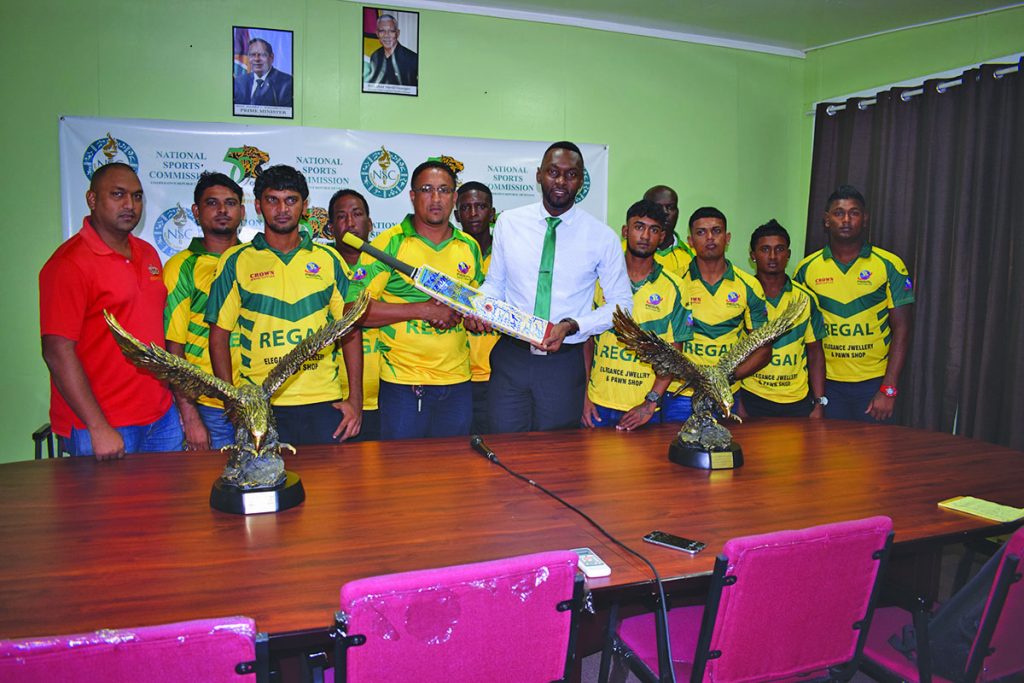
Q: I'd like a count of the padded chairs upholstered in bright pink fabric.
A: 4